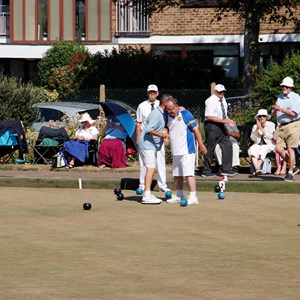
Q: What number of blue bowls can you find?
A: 4